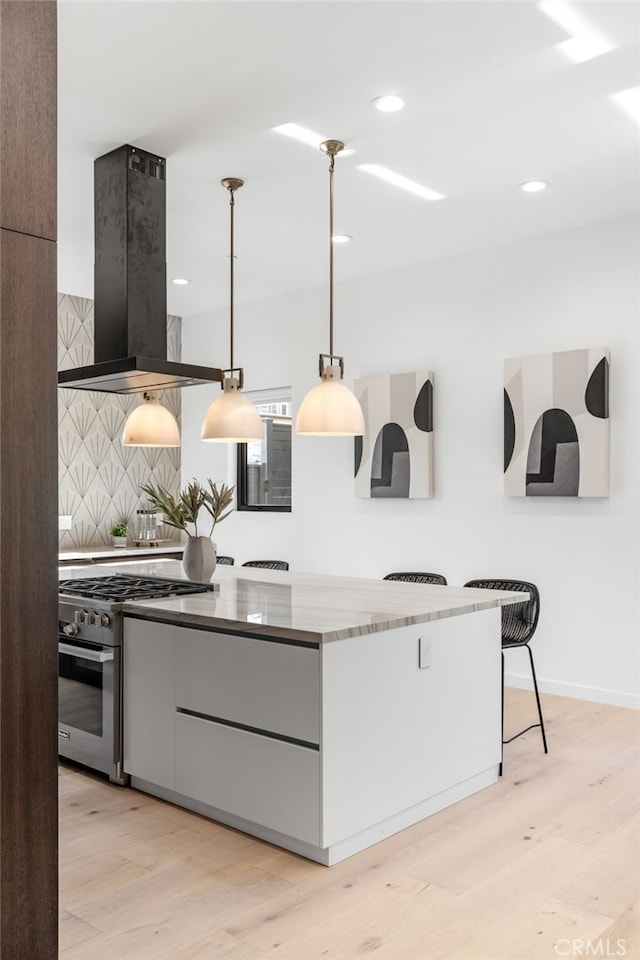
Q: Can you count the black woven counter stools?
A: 4